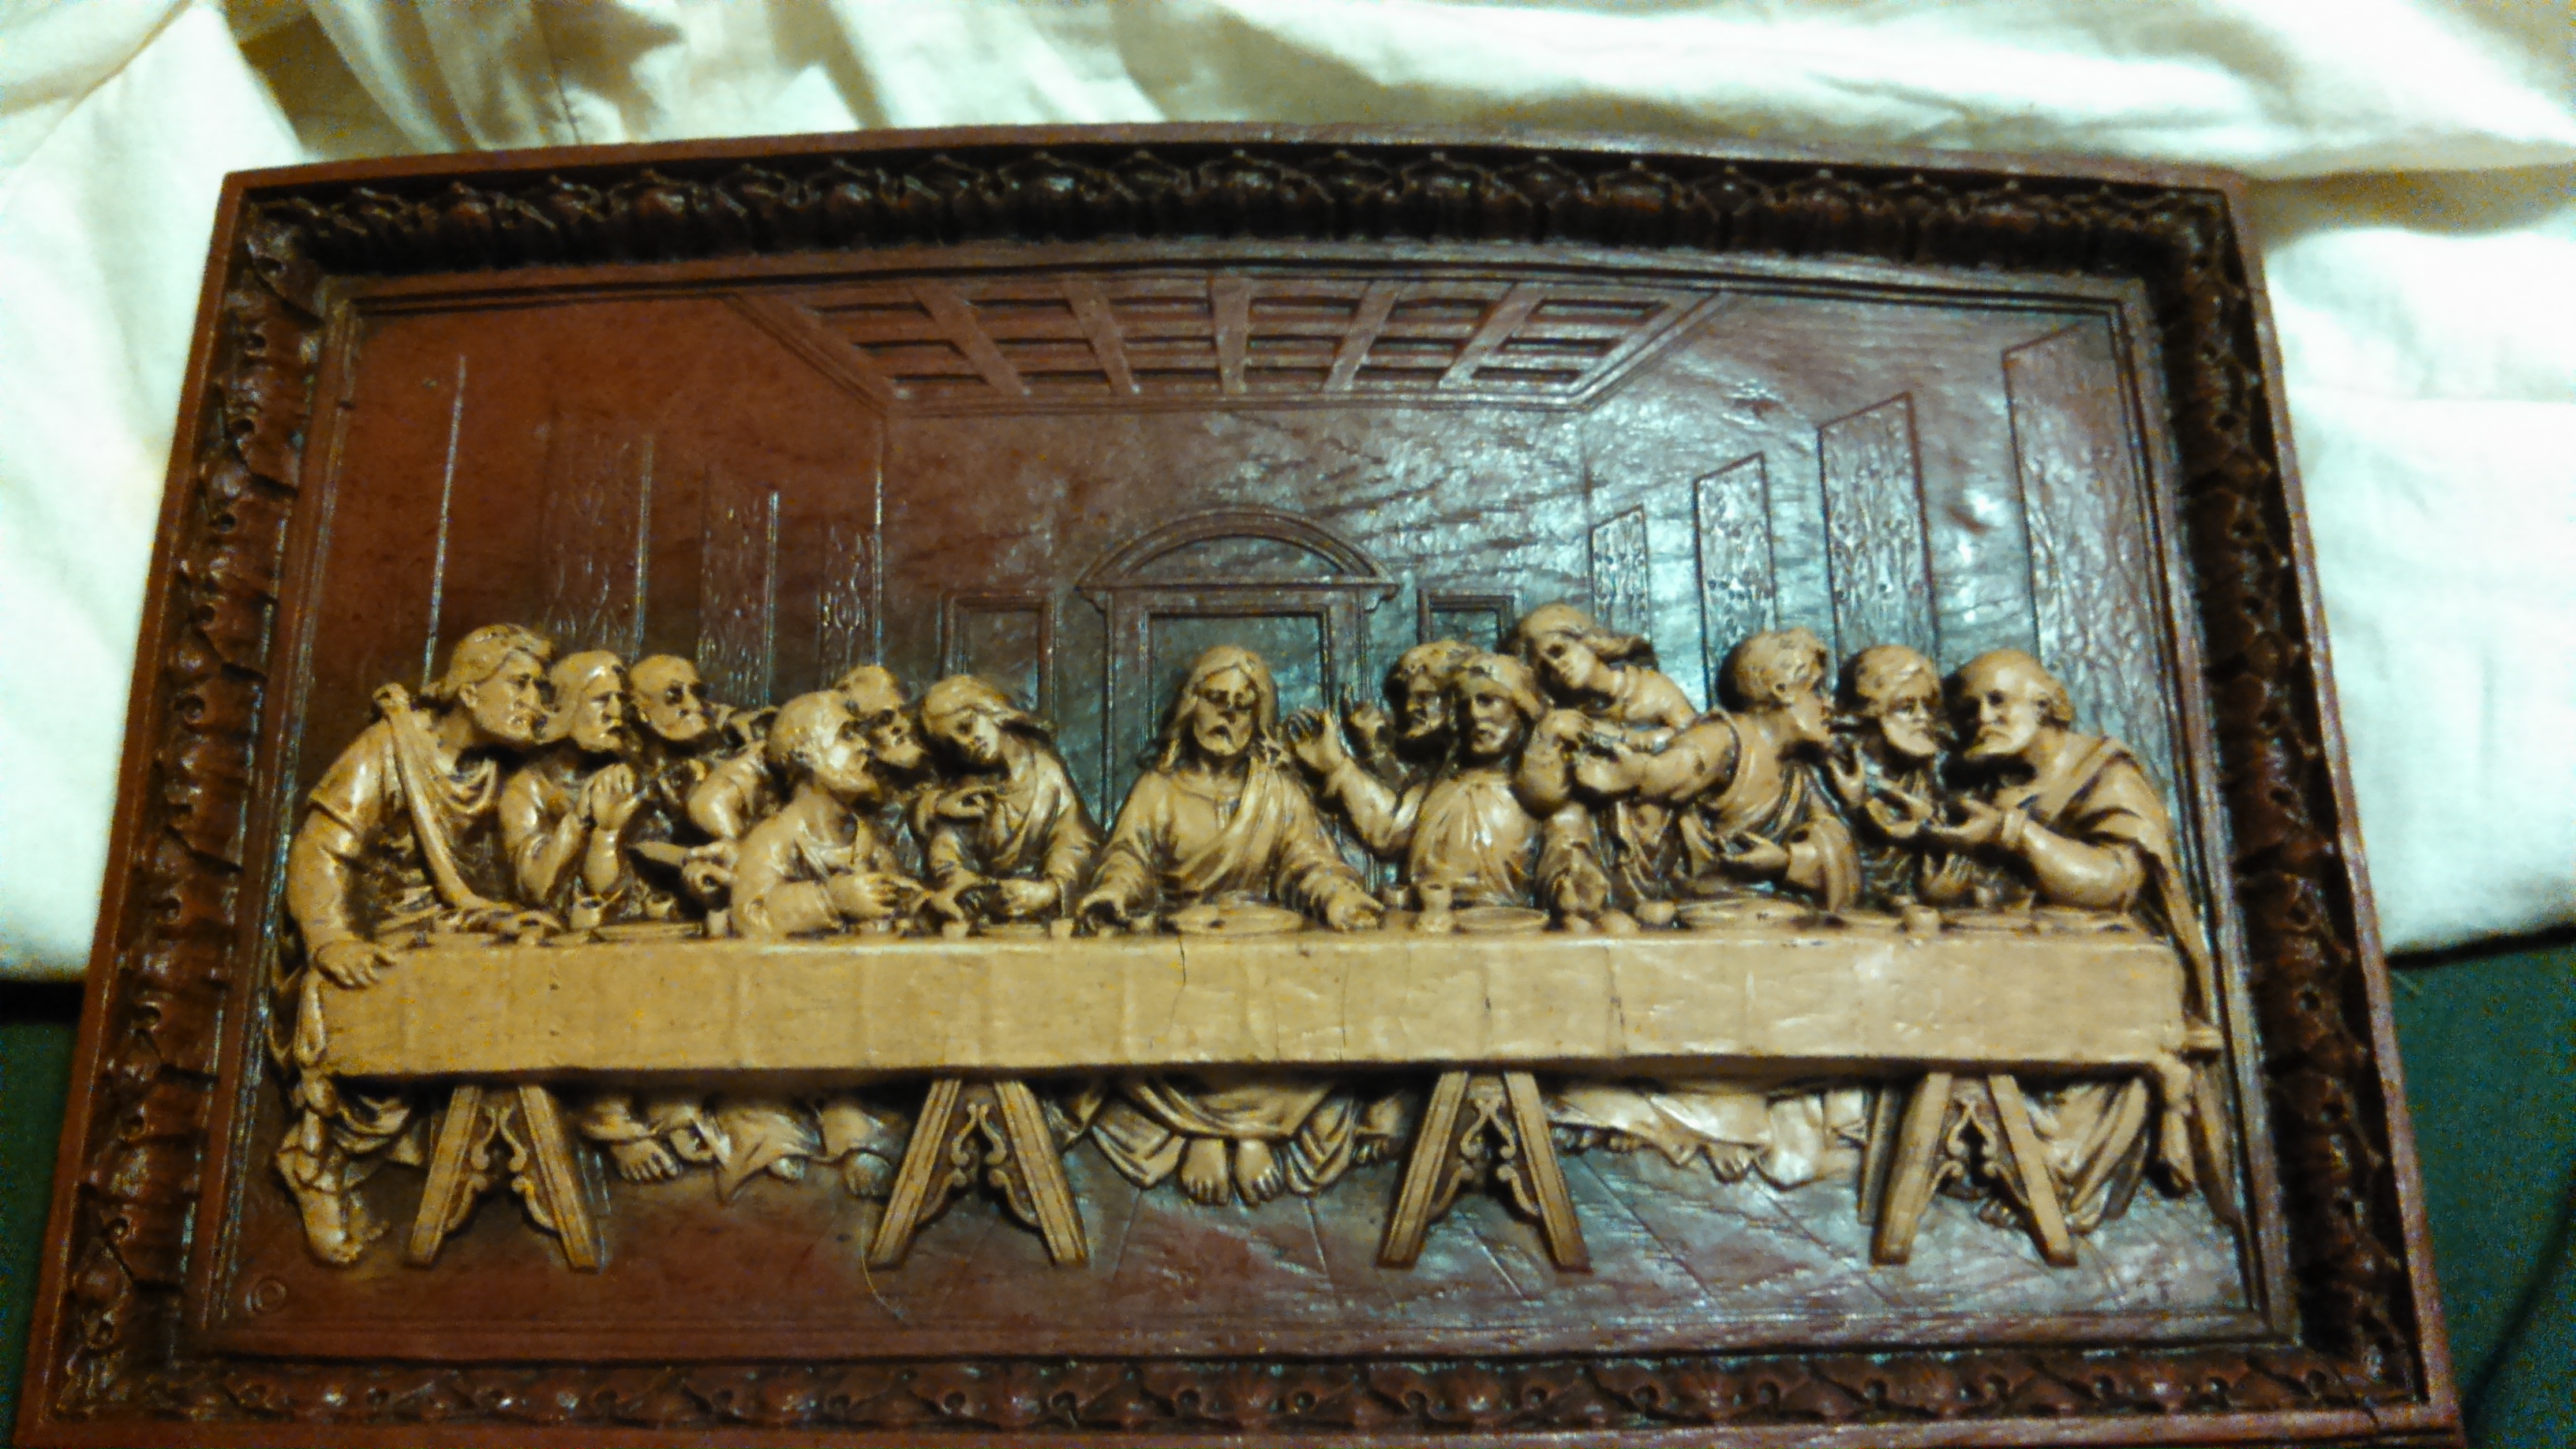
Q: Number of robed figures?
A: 13